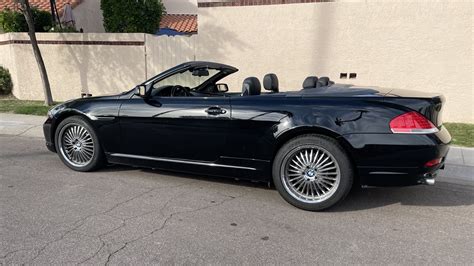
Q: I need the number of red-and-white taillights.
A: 1